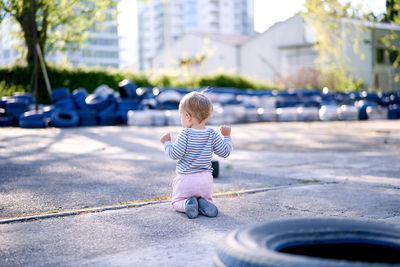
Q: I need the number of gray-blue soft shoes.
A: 2